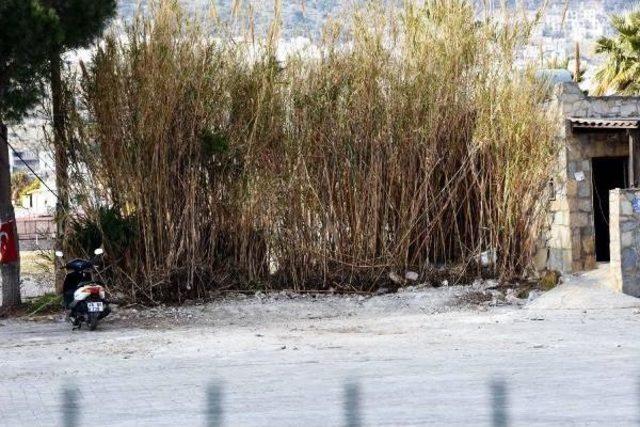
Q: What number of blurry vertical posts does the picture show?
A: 4